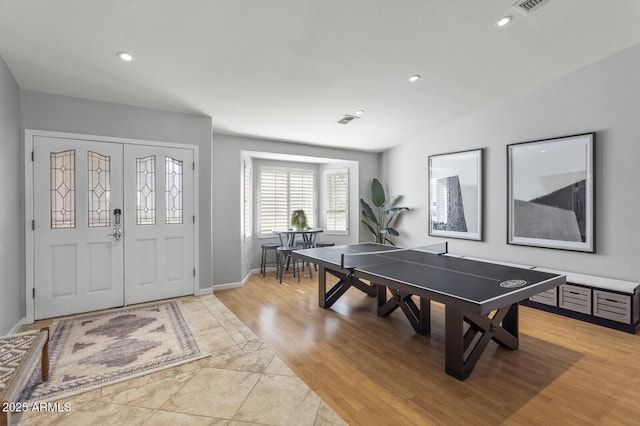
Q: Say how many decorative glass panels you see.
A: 4